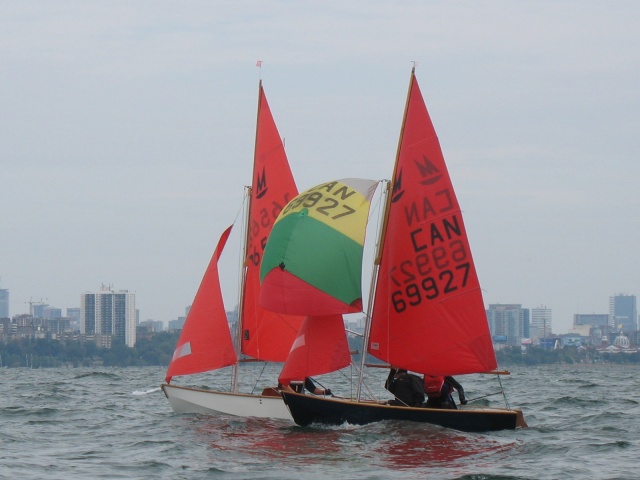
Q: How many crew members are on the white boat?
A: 1